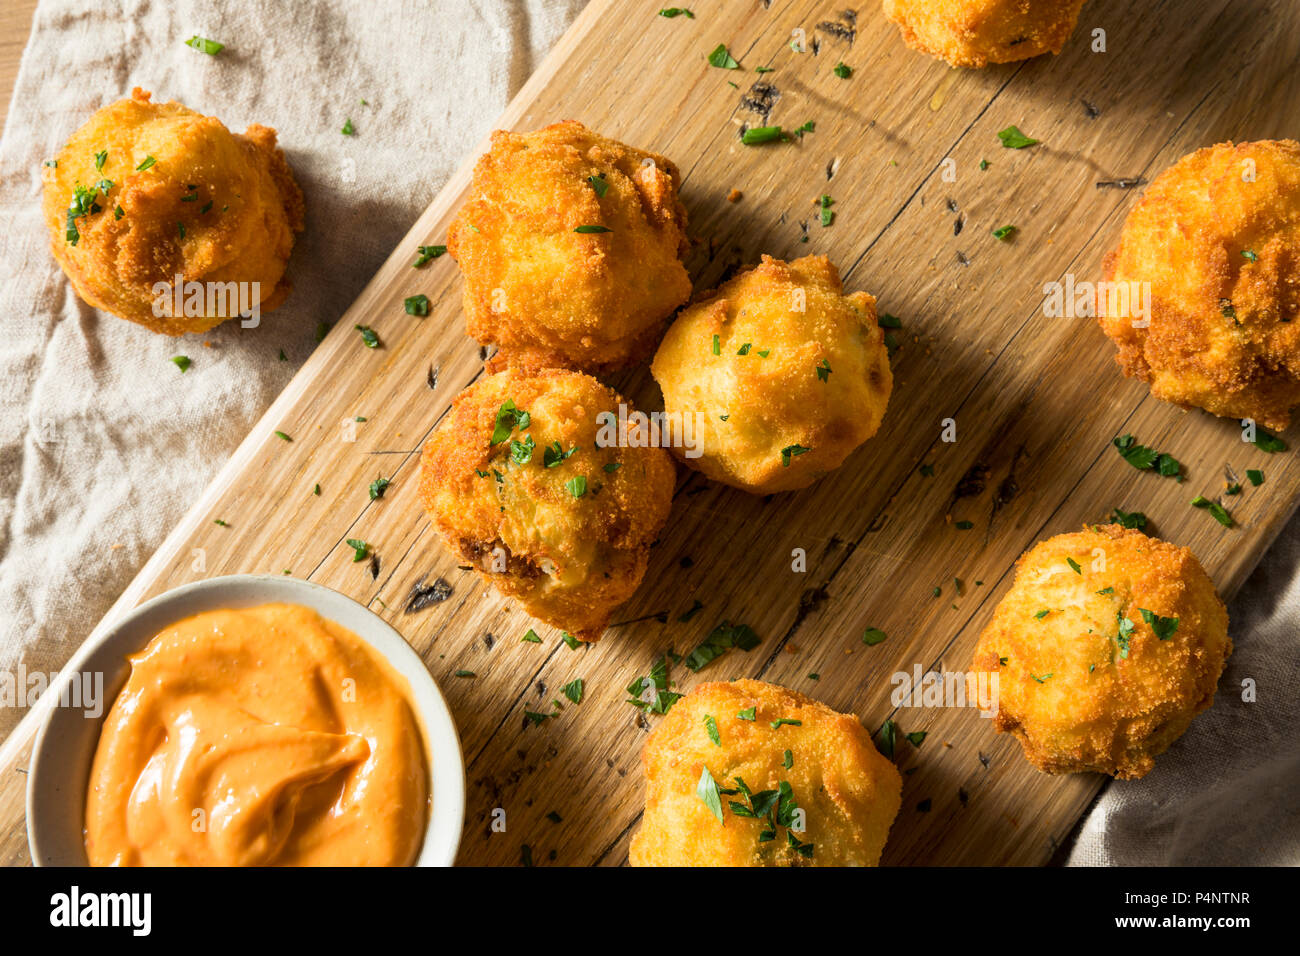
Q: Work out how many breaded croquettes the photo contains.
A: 8